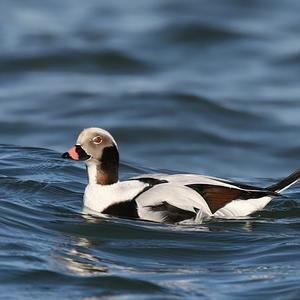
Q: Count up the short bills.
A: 1